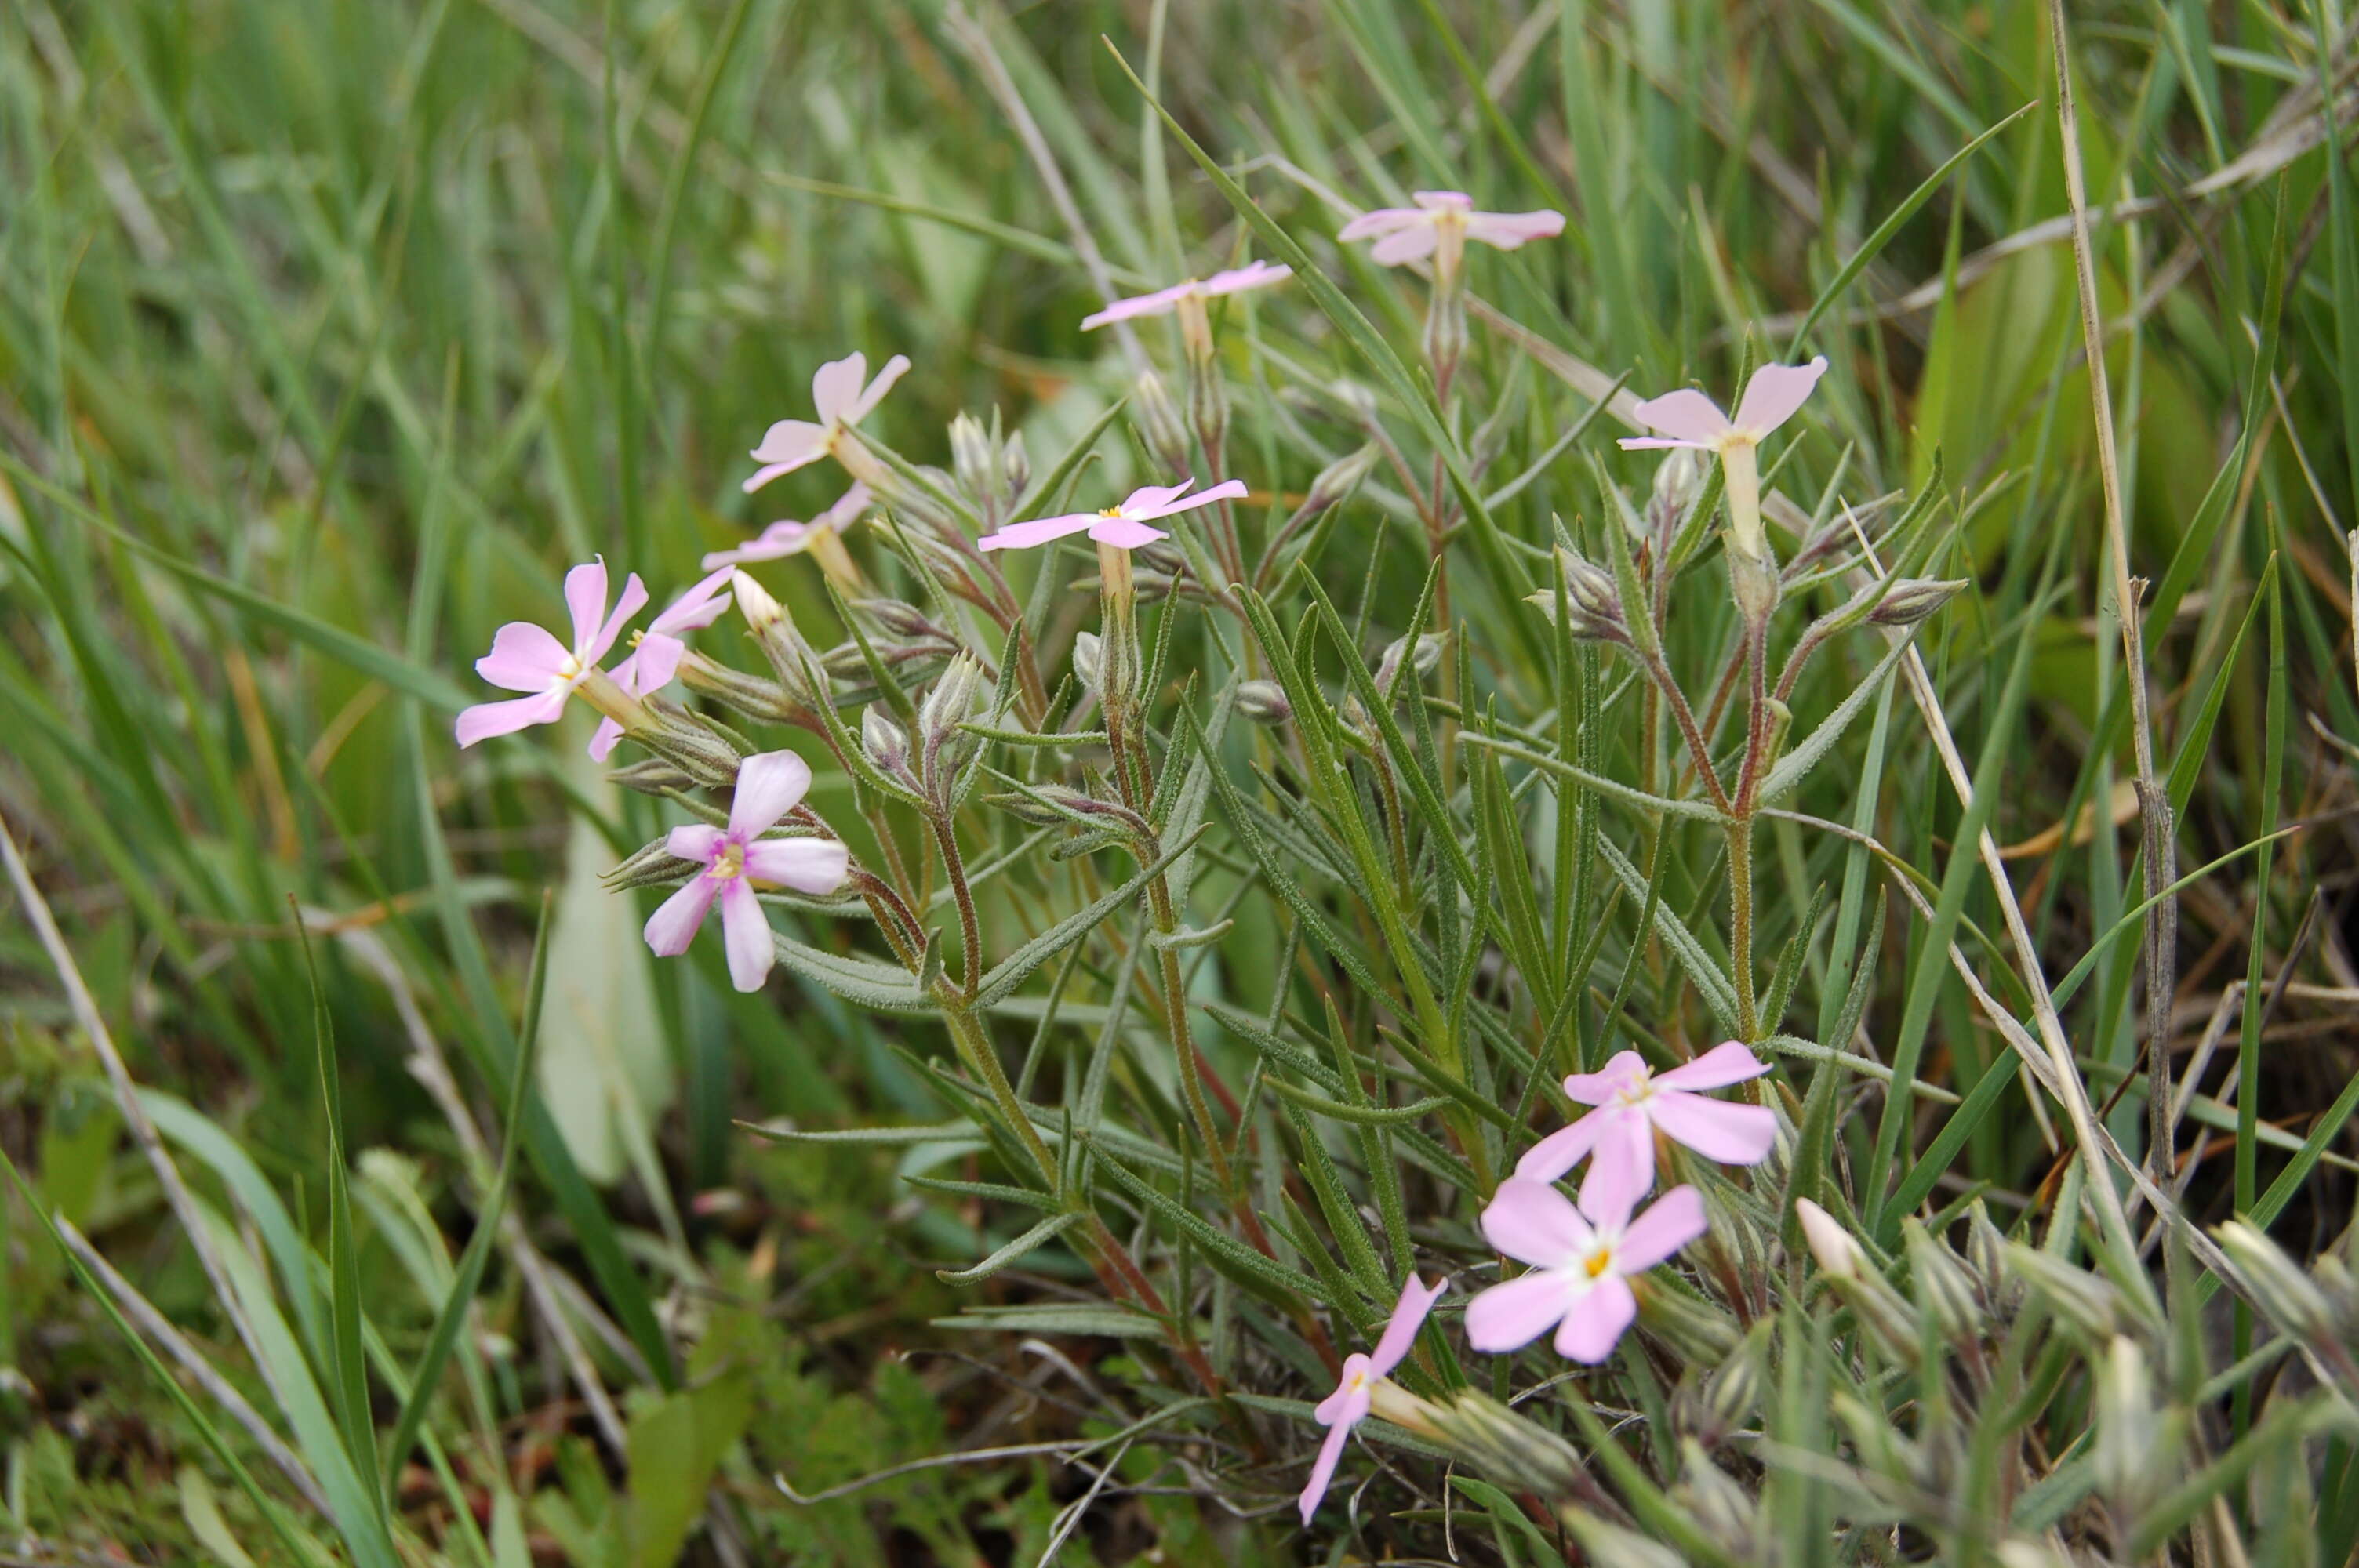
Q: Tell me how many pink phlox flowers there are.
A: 12